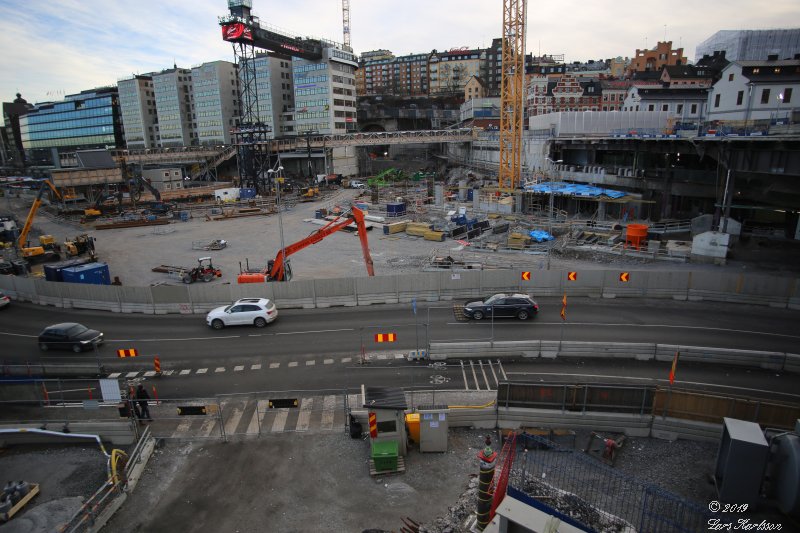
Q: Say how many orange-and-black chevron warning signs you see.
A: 3